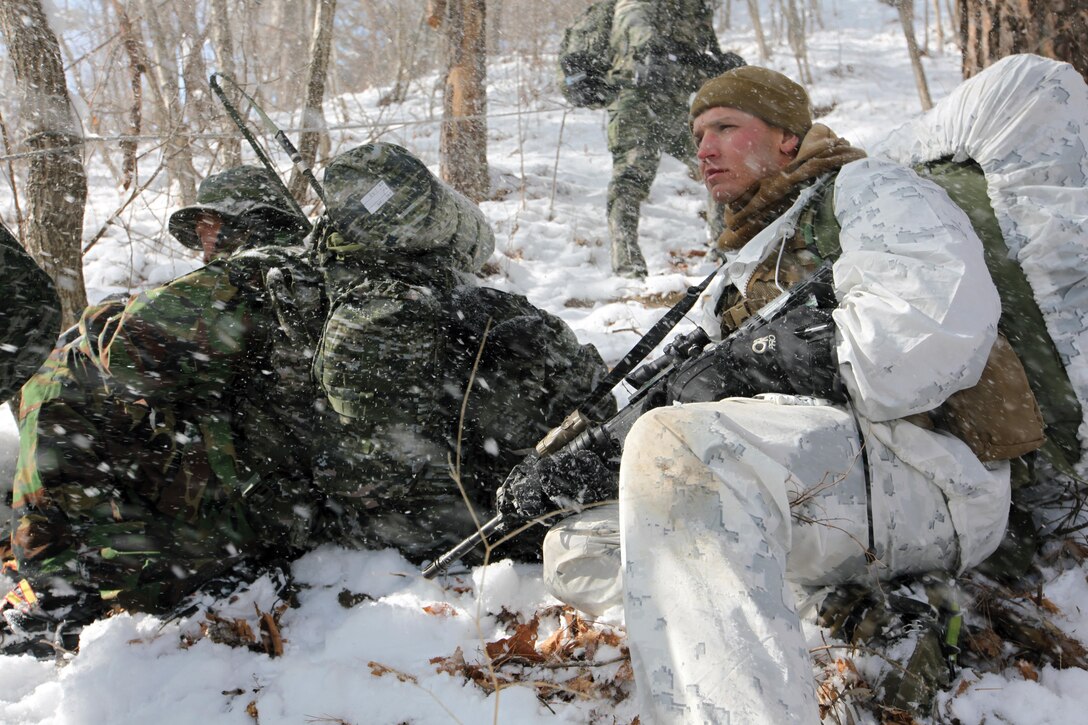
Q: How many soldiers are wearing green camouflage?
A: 2